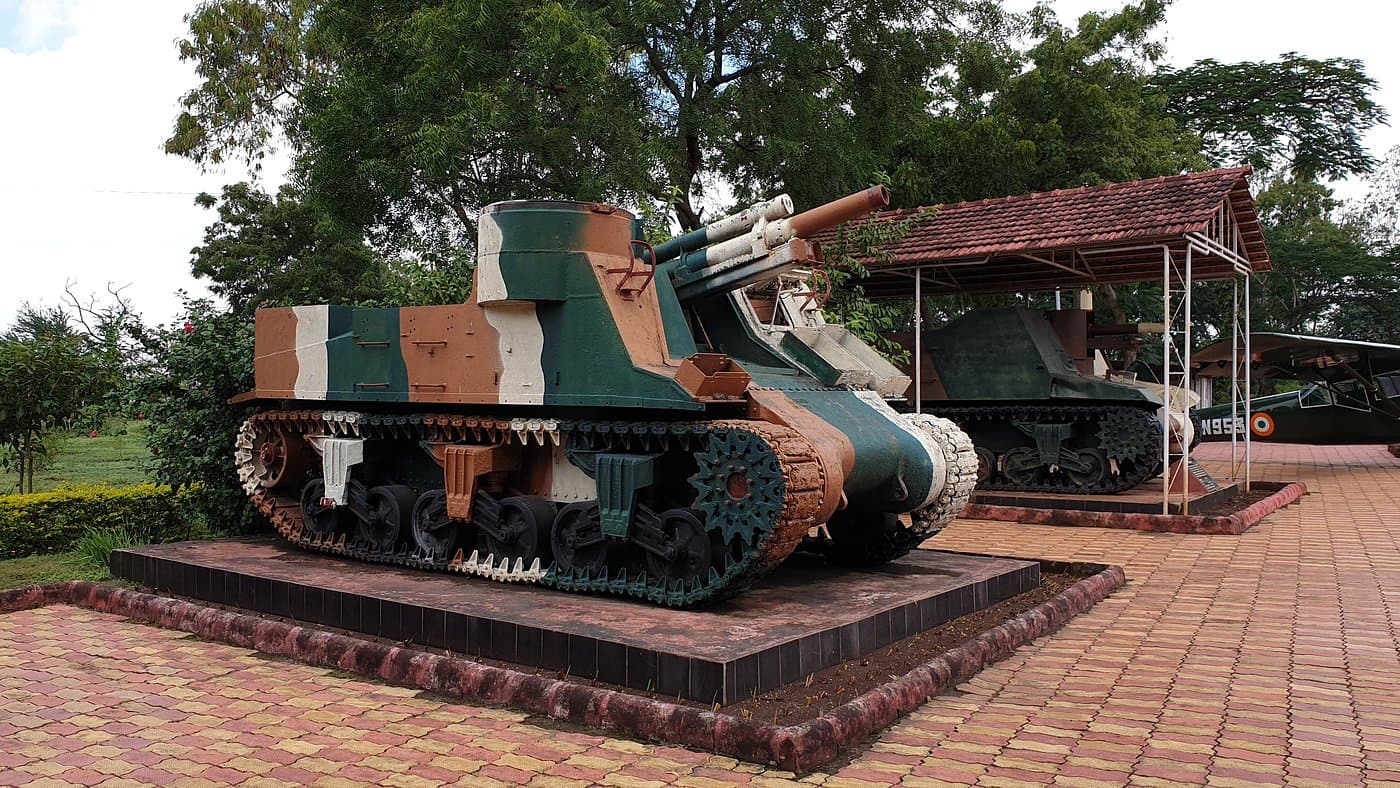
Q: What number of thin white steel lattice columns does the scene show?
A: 2